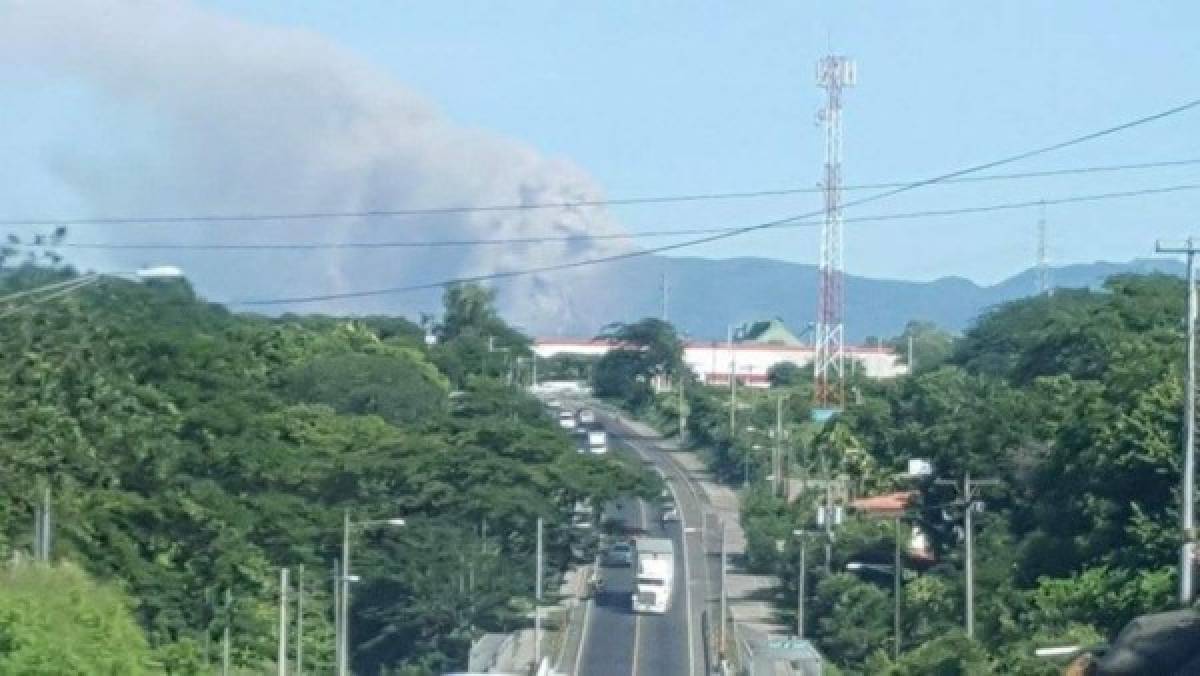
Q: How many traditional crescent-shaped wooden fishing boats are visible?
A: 0